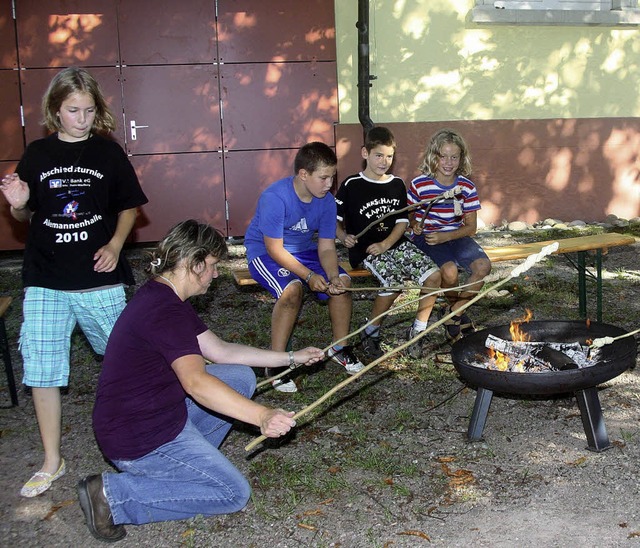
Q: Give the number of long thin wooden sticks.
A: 6